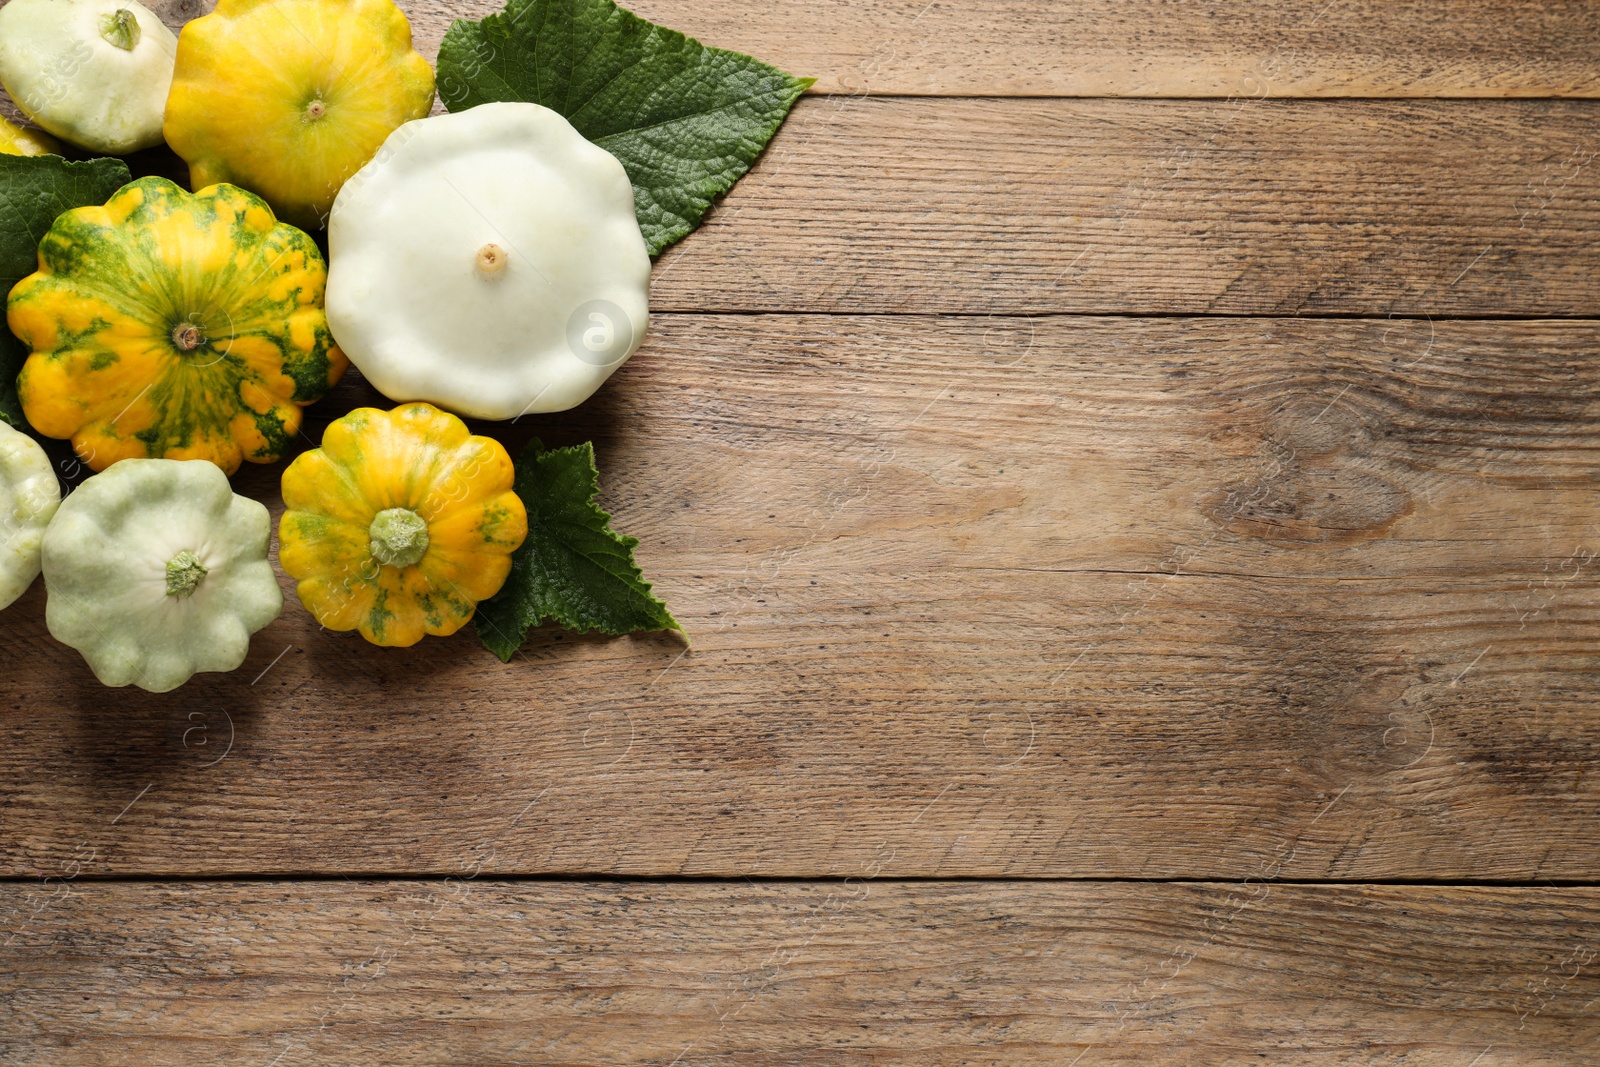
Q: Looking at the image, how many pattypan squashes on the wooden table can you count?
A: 8